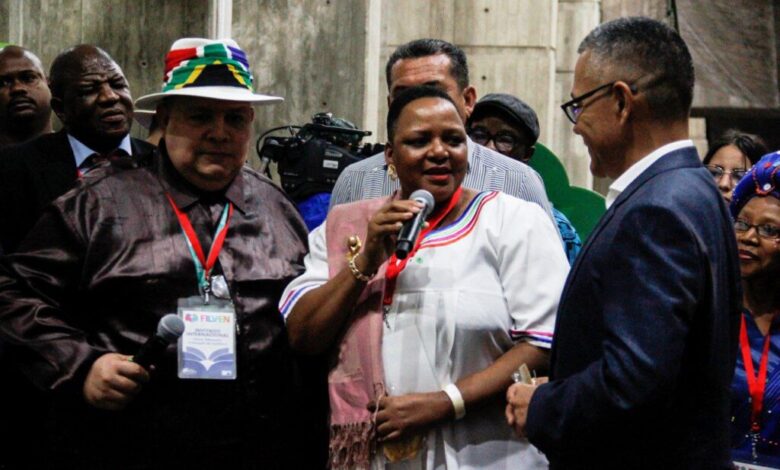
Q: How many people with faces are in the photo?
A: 9